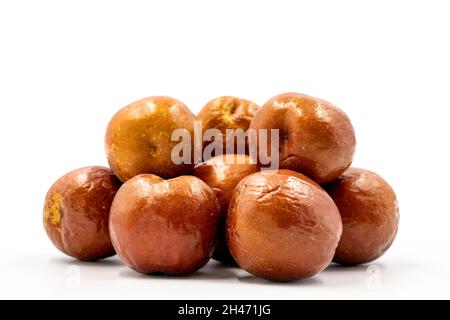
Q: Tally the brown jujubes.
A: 8